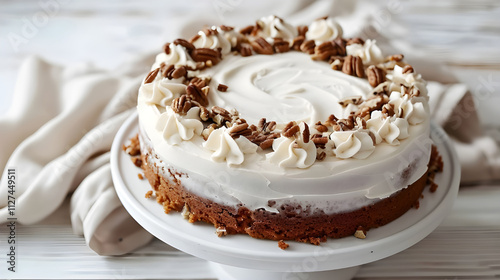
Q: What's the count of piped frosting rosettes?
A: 13